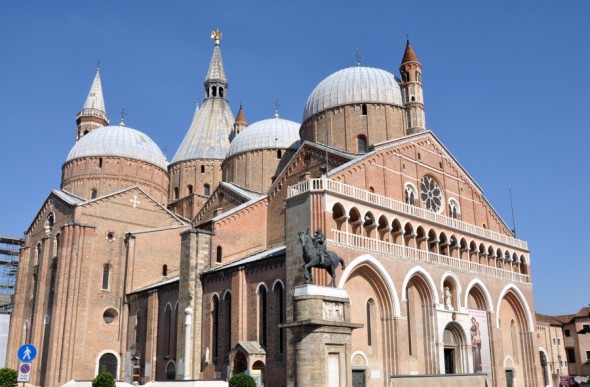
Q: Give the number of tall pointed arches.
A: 4